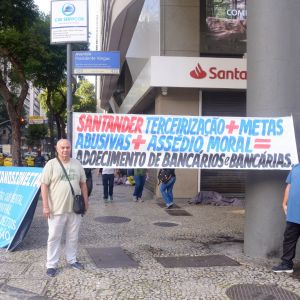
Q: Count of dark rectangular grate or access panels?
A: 4